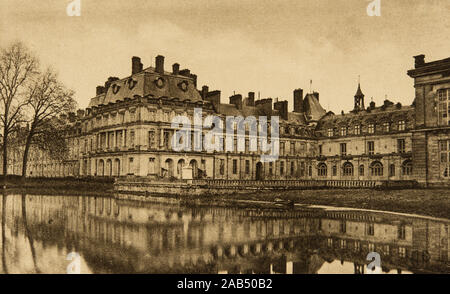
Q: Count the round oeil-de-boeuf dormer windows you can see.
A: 4